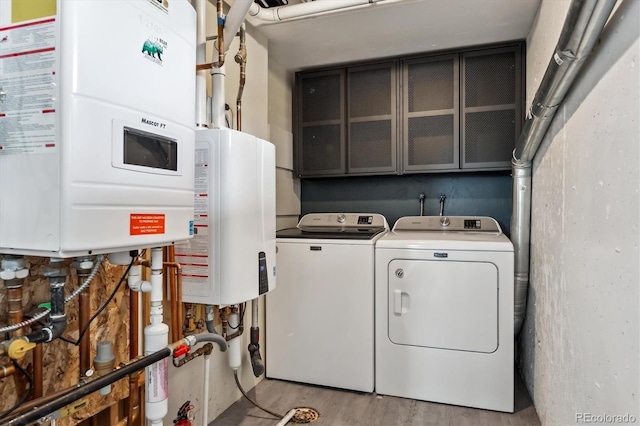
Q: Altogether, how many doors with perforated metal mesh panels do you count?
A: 4